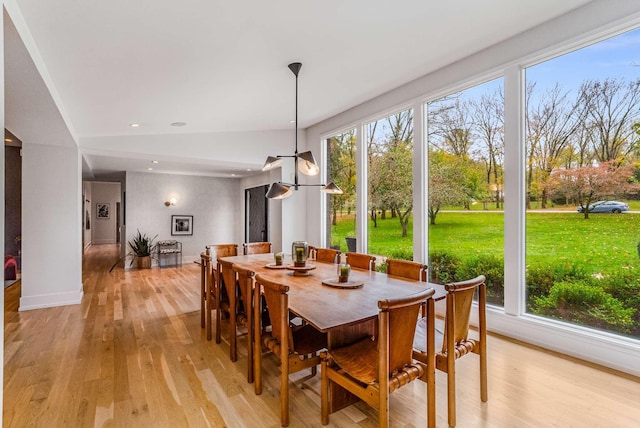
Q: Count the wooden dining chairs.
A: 12